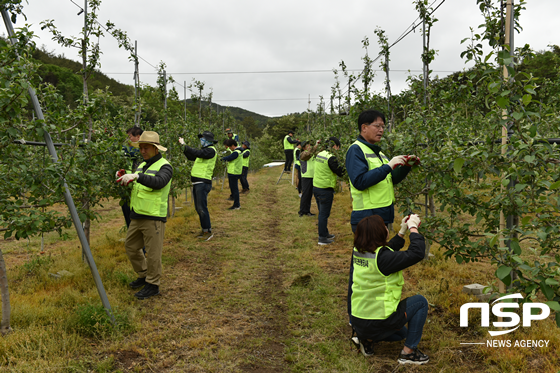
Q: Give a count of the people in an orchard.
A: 13